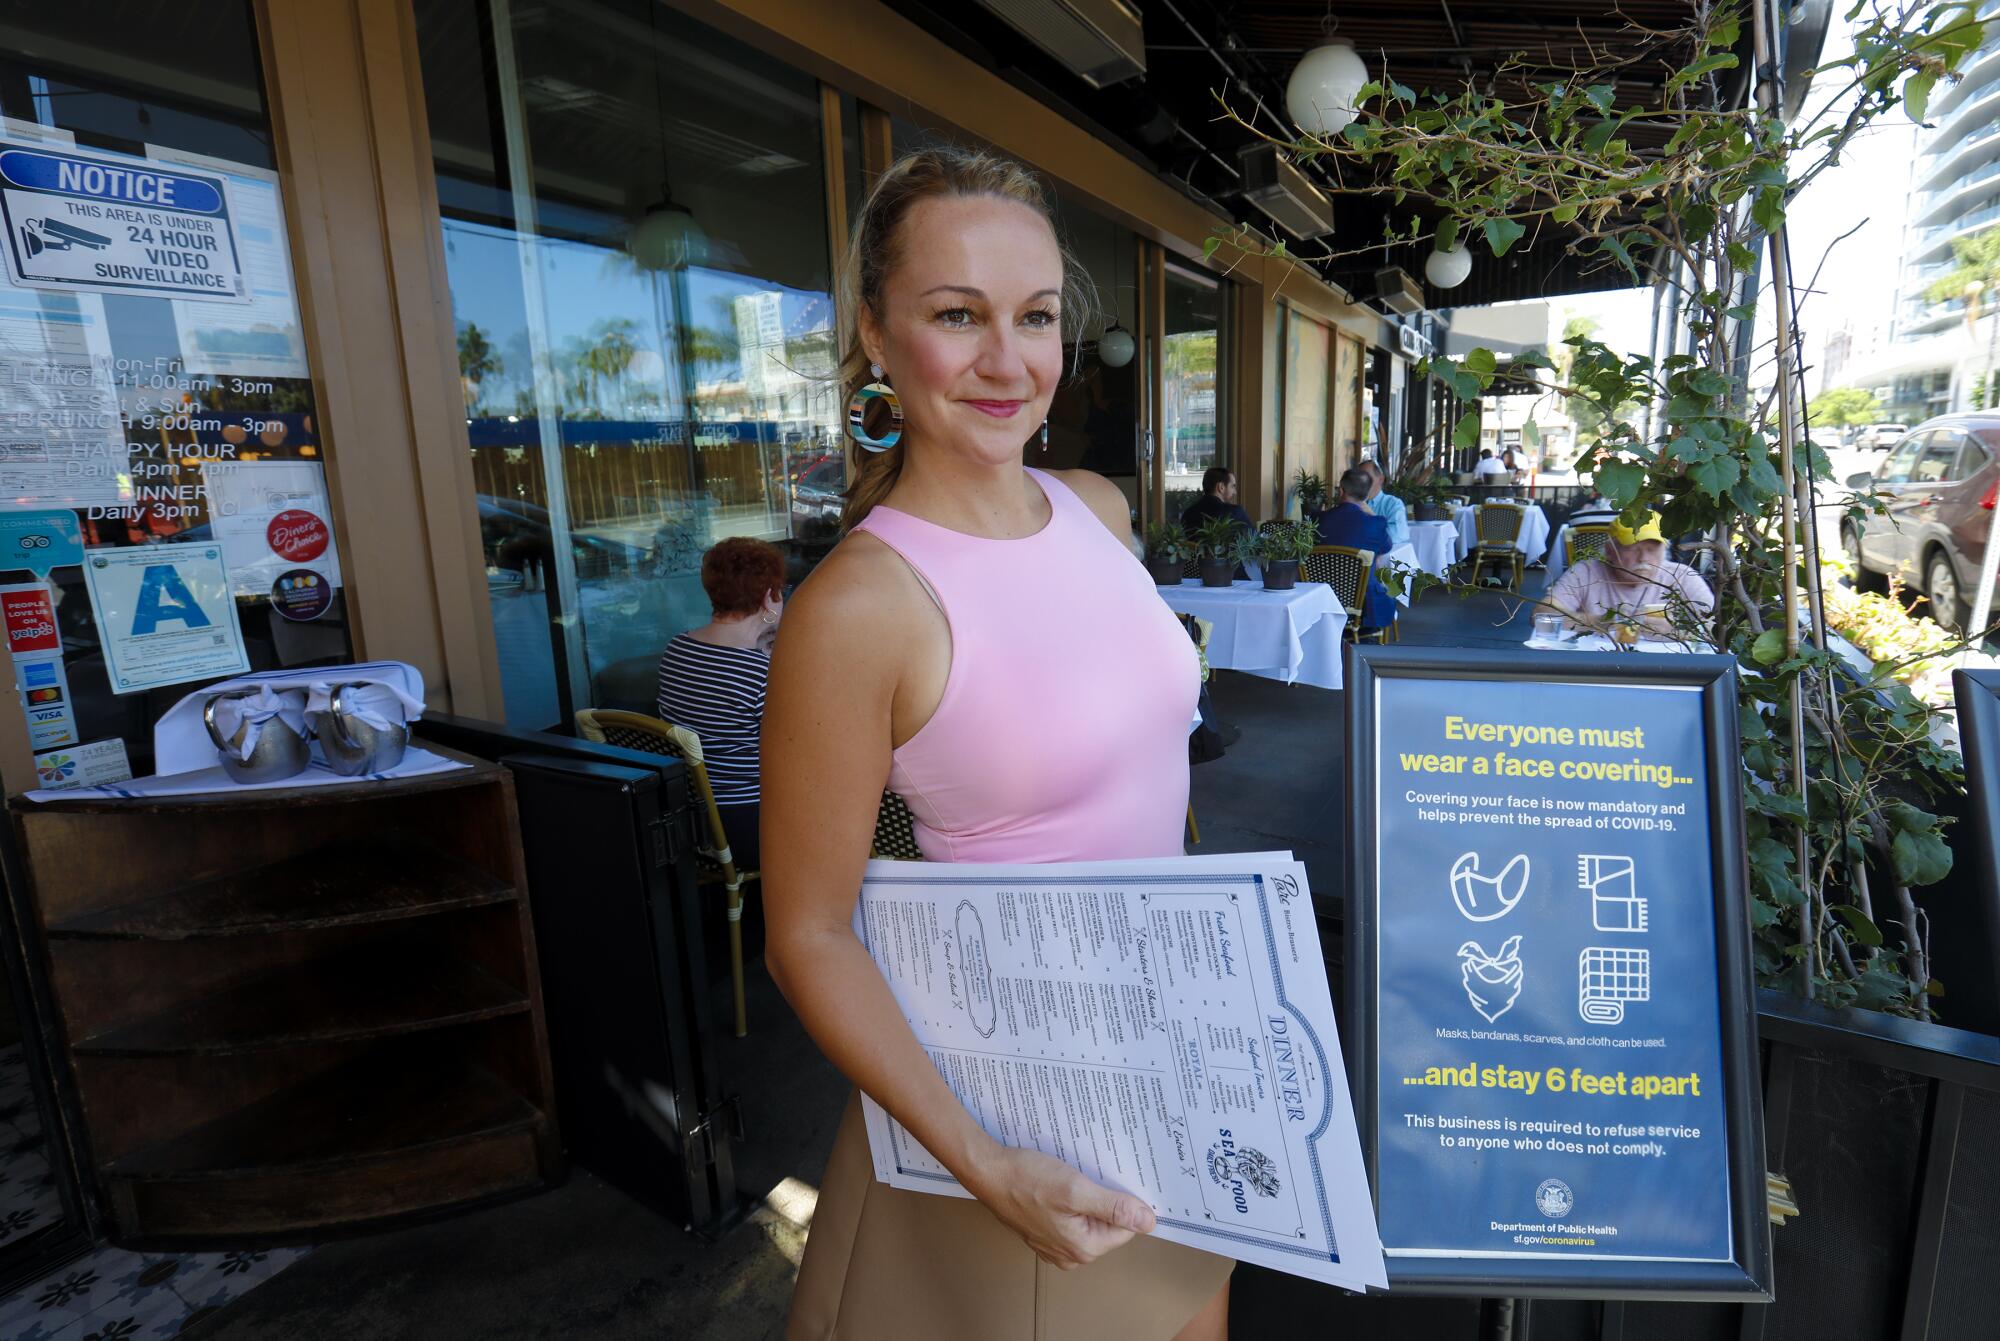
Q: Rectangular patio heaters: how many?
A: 3